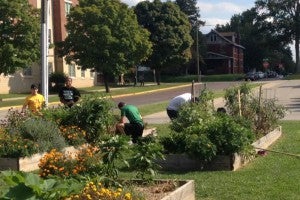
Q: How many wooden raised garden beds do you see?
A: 3